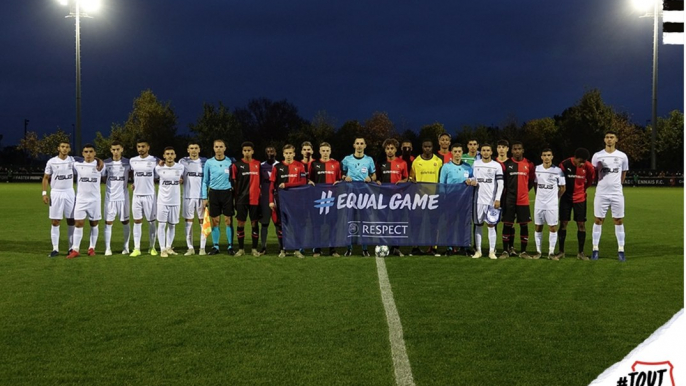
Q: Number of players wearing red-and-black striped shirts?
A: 10